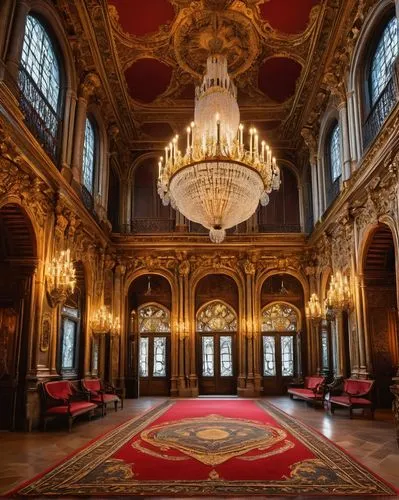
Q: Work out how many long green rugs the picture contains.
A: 0